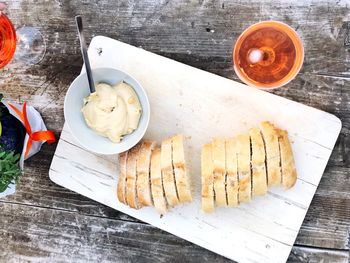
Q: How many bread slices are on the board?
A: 13